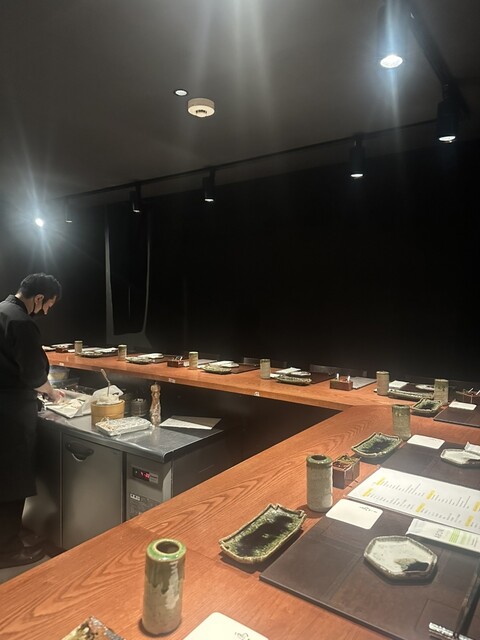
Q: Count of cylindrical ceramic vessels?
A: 9